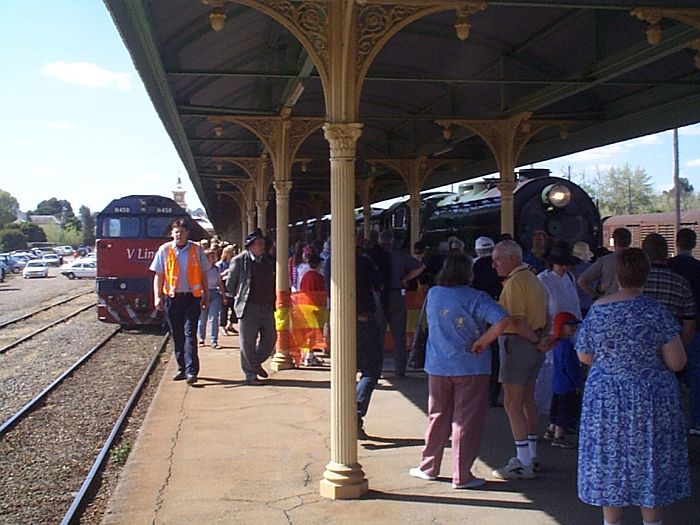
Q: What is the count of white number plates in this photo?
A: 2